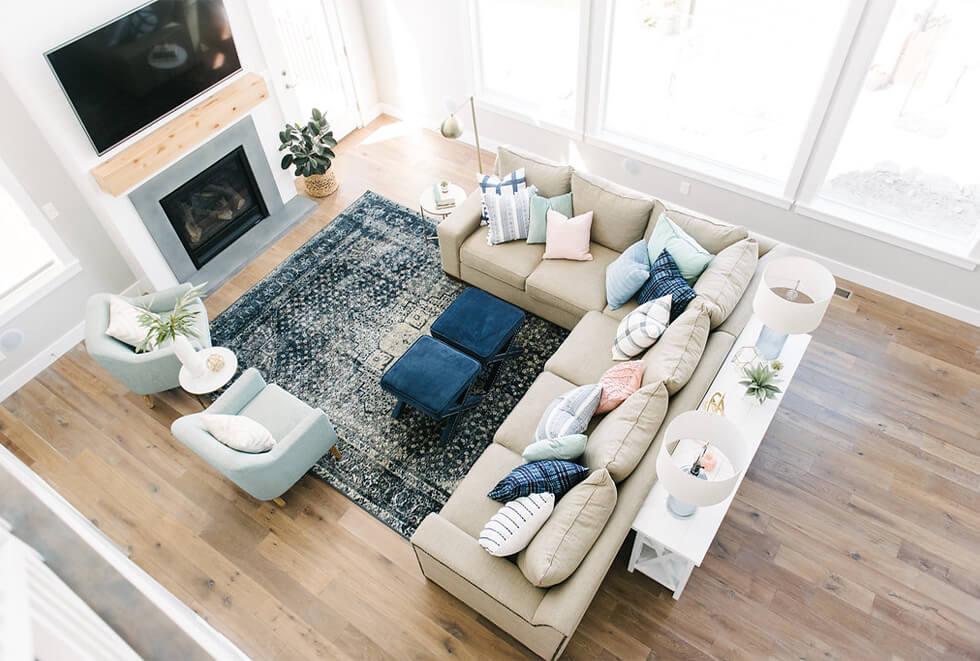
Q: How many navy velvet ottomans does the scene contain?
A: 2